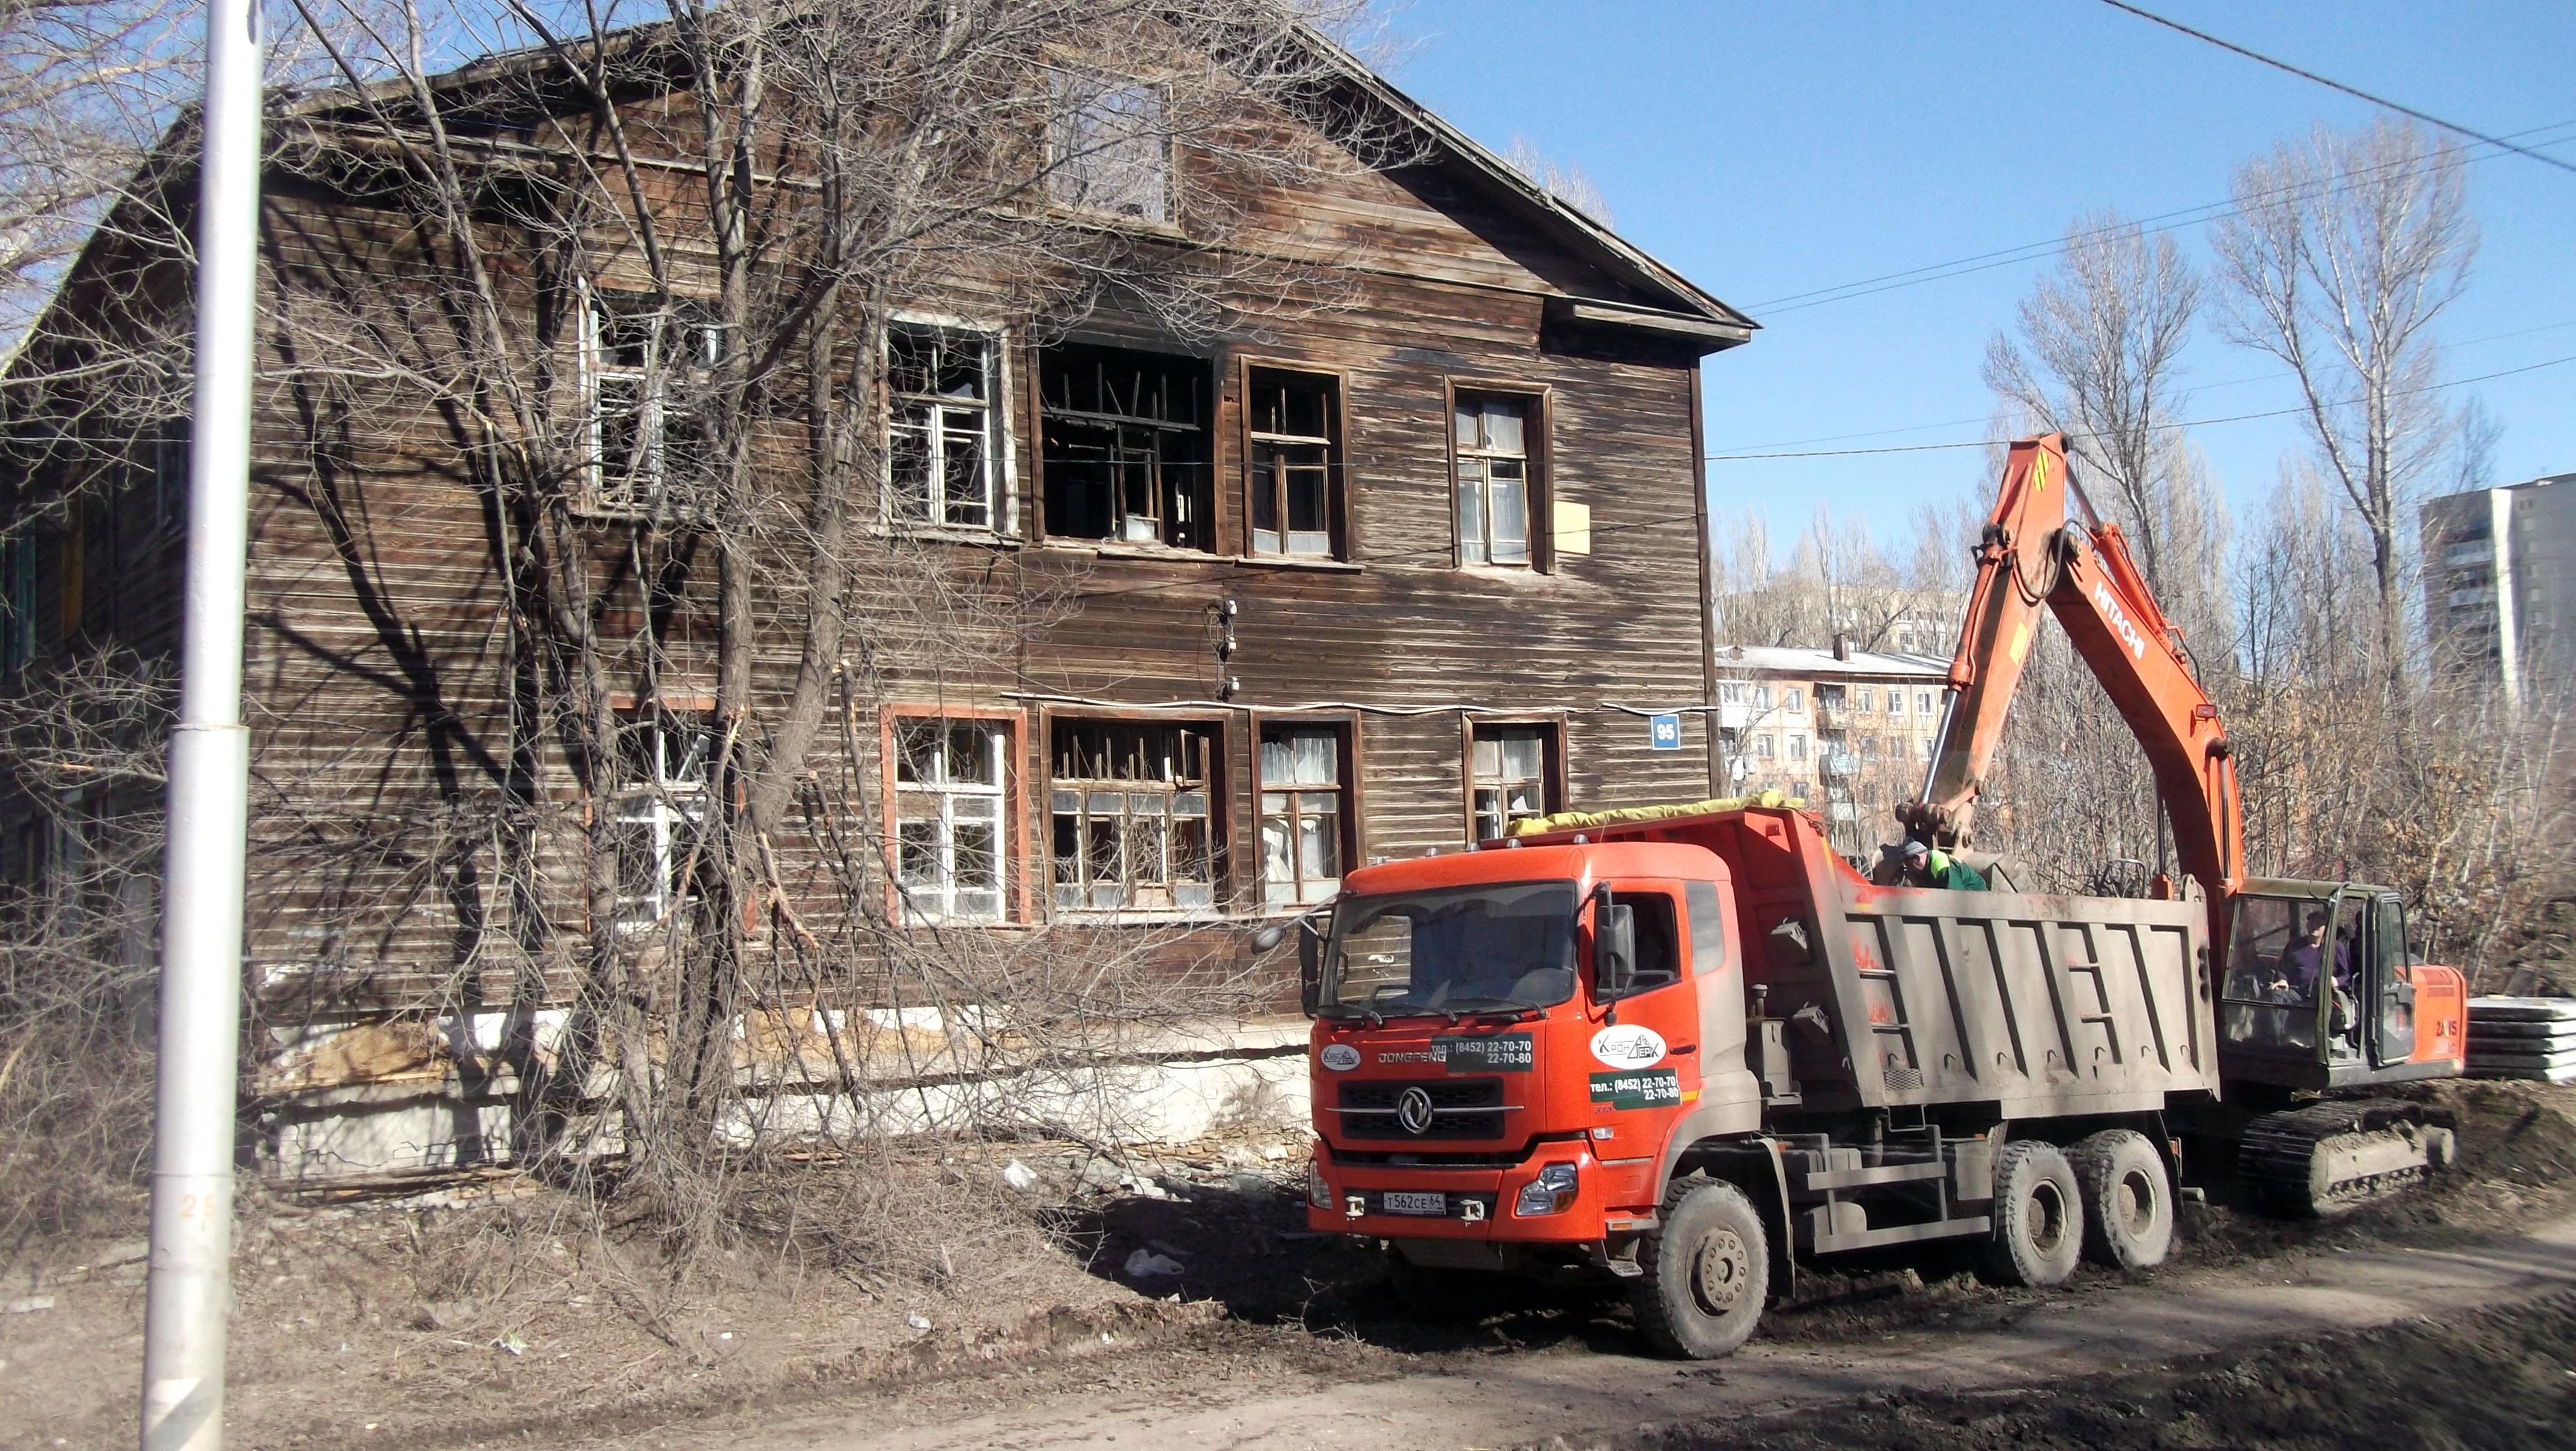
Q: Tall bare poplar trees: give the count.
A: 2